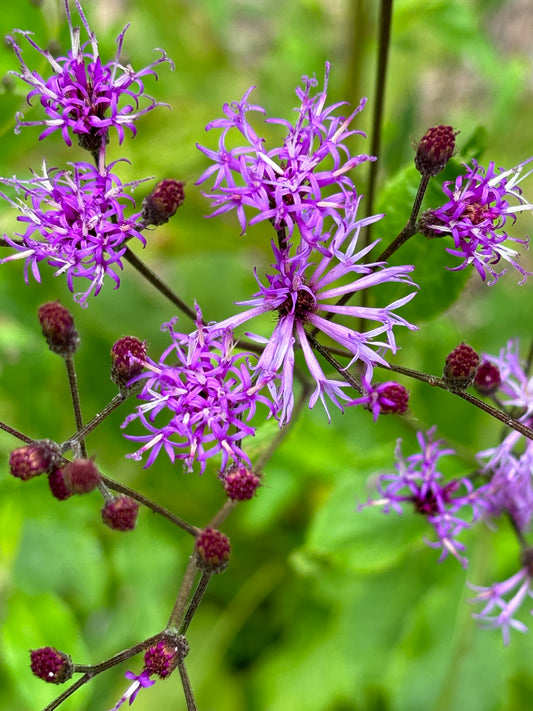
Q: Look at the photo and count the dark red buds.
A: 15